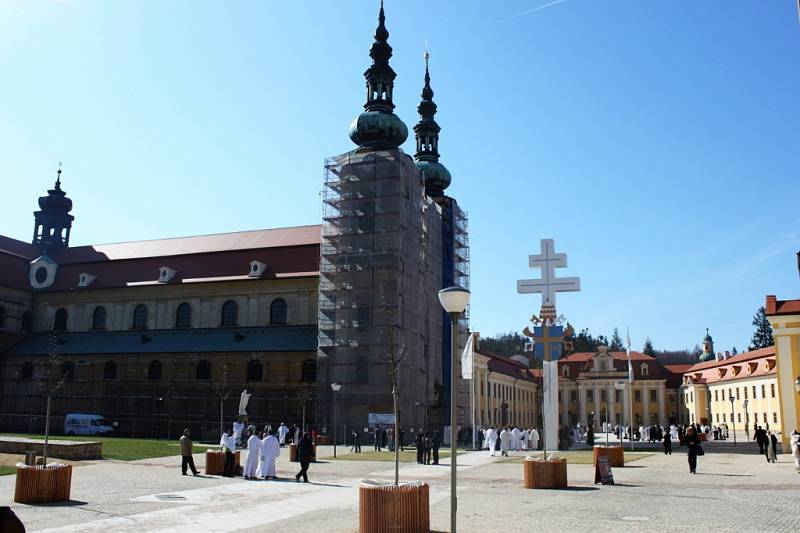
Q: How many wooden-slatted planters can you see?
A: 6